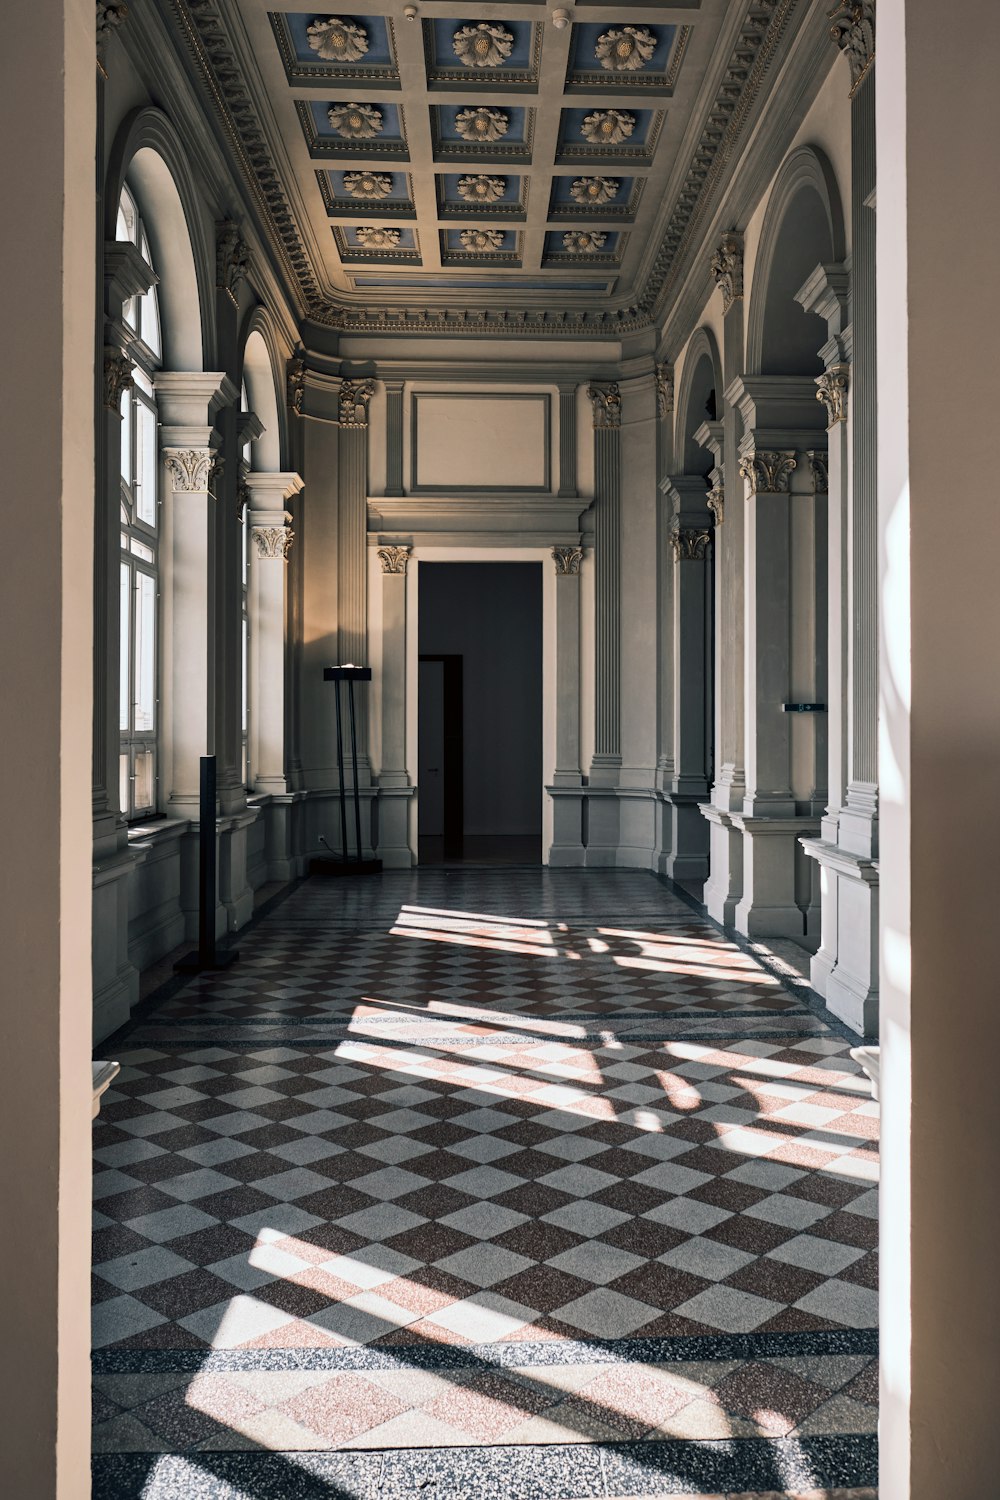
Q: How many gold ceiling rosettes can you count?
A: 12